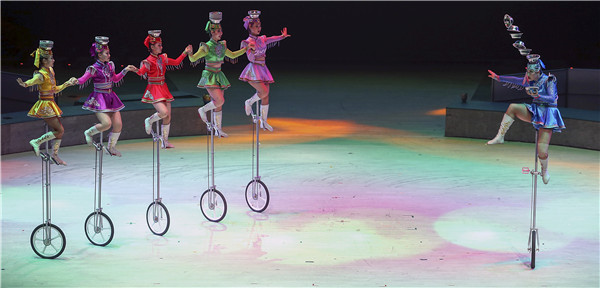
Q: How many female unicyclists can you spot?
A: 6